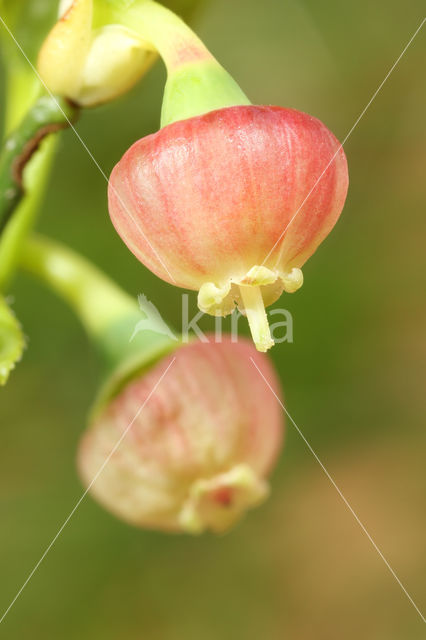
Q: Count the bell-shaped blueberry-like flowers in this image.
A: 2